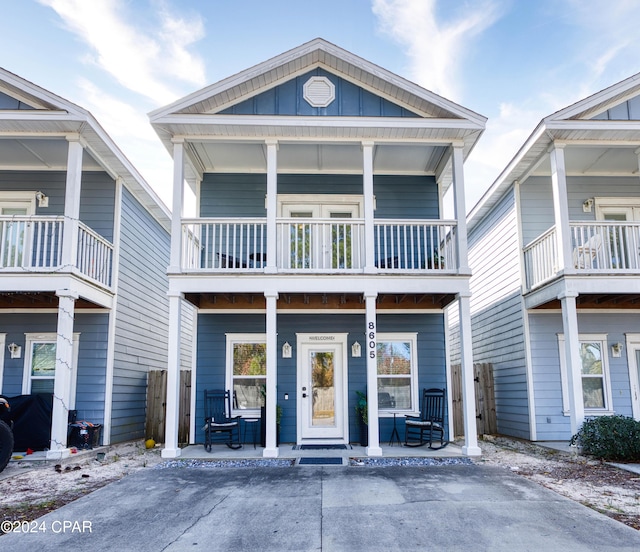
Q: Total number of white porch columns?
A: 12